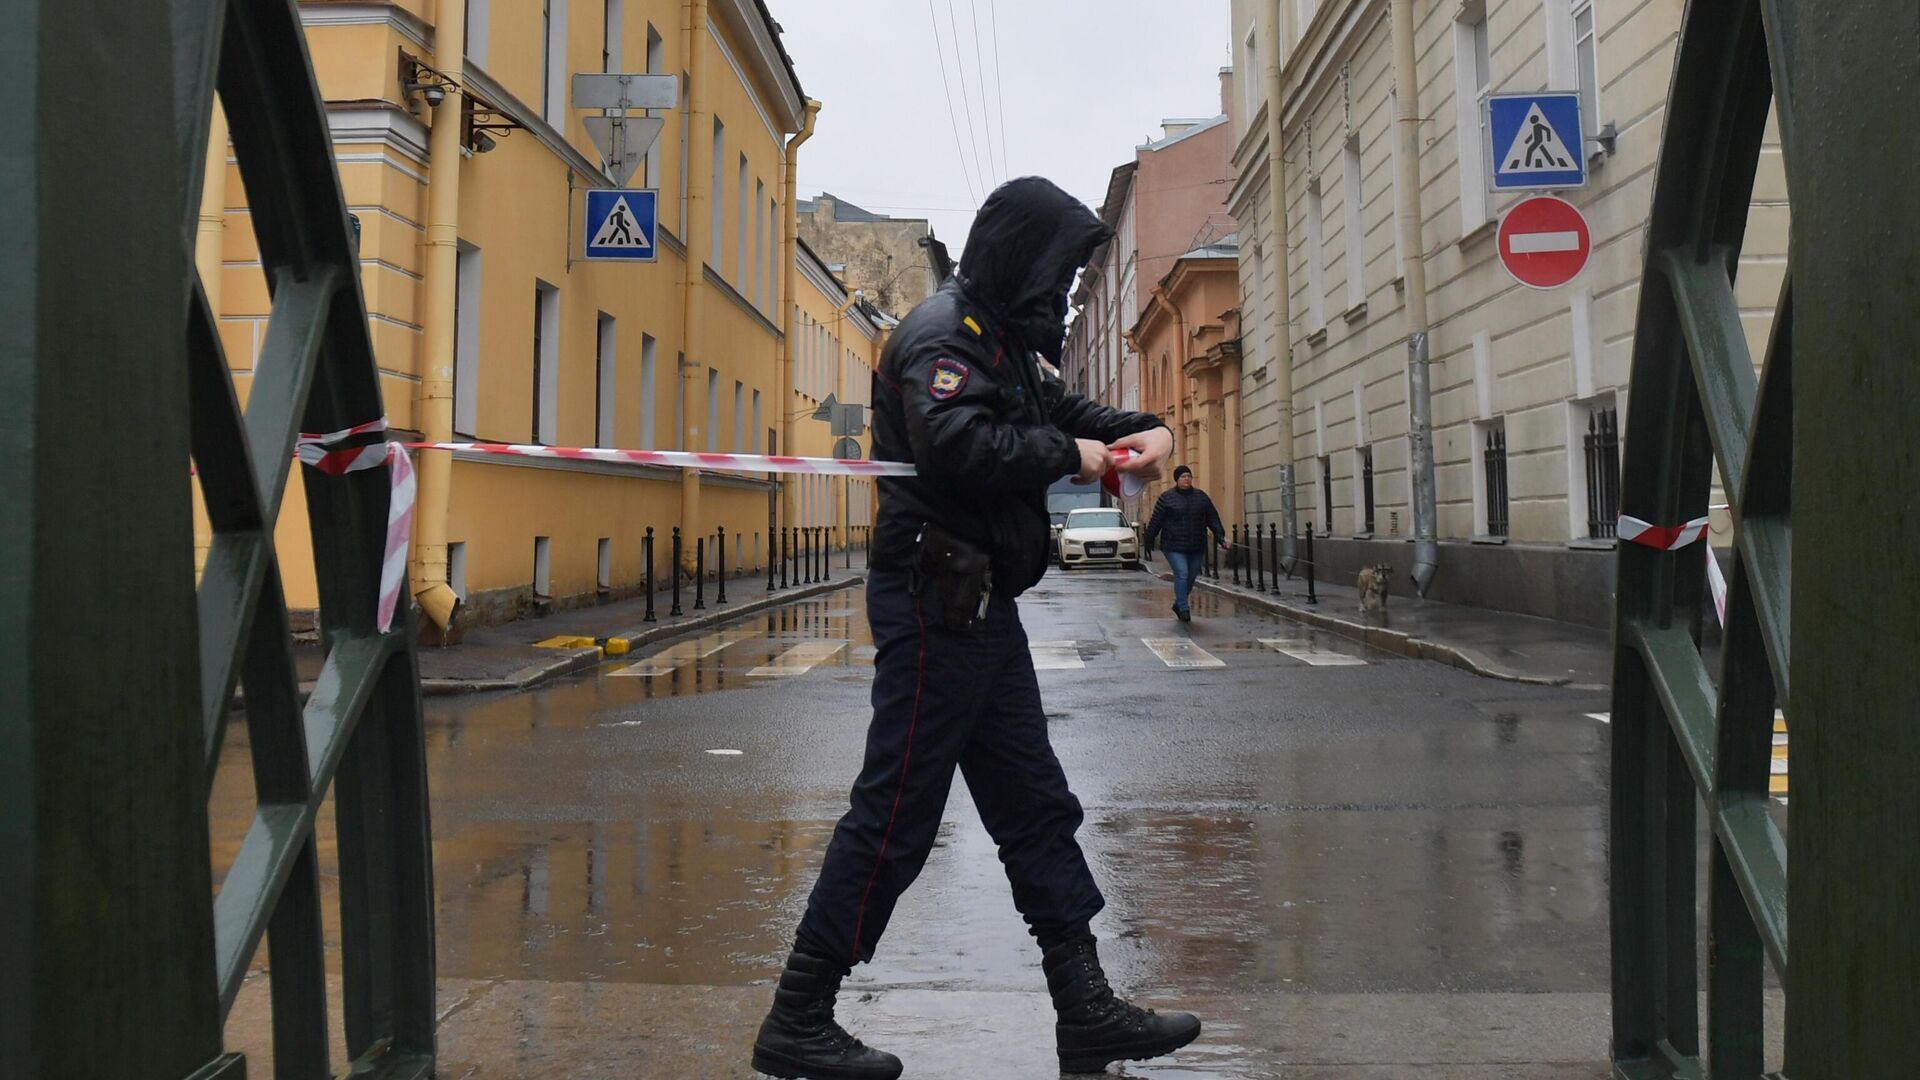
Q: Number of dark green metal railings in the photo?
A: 2